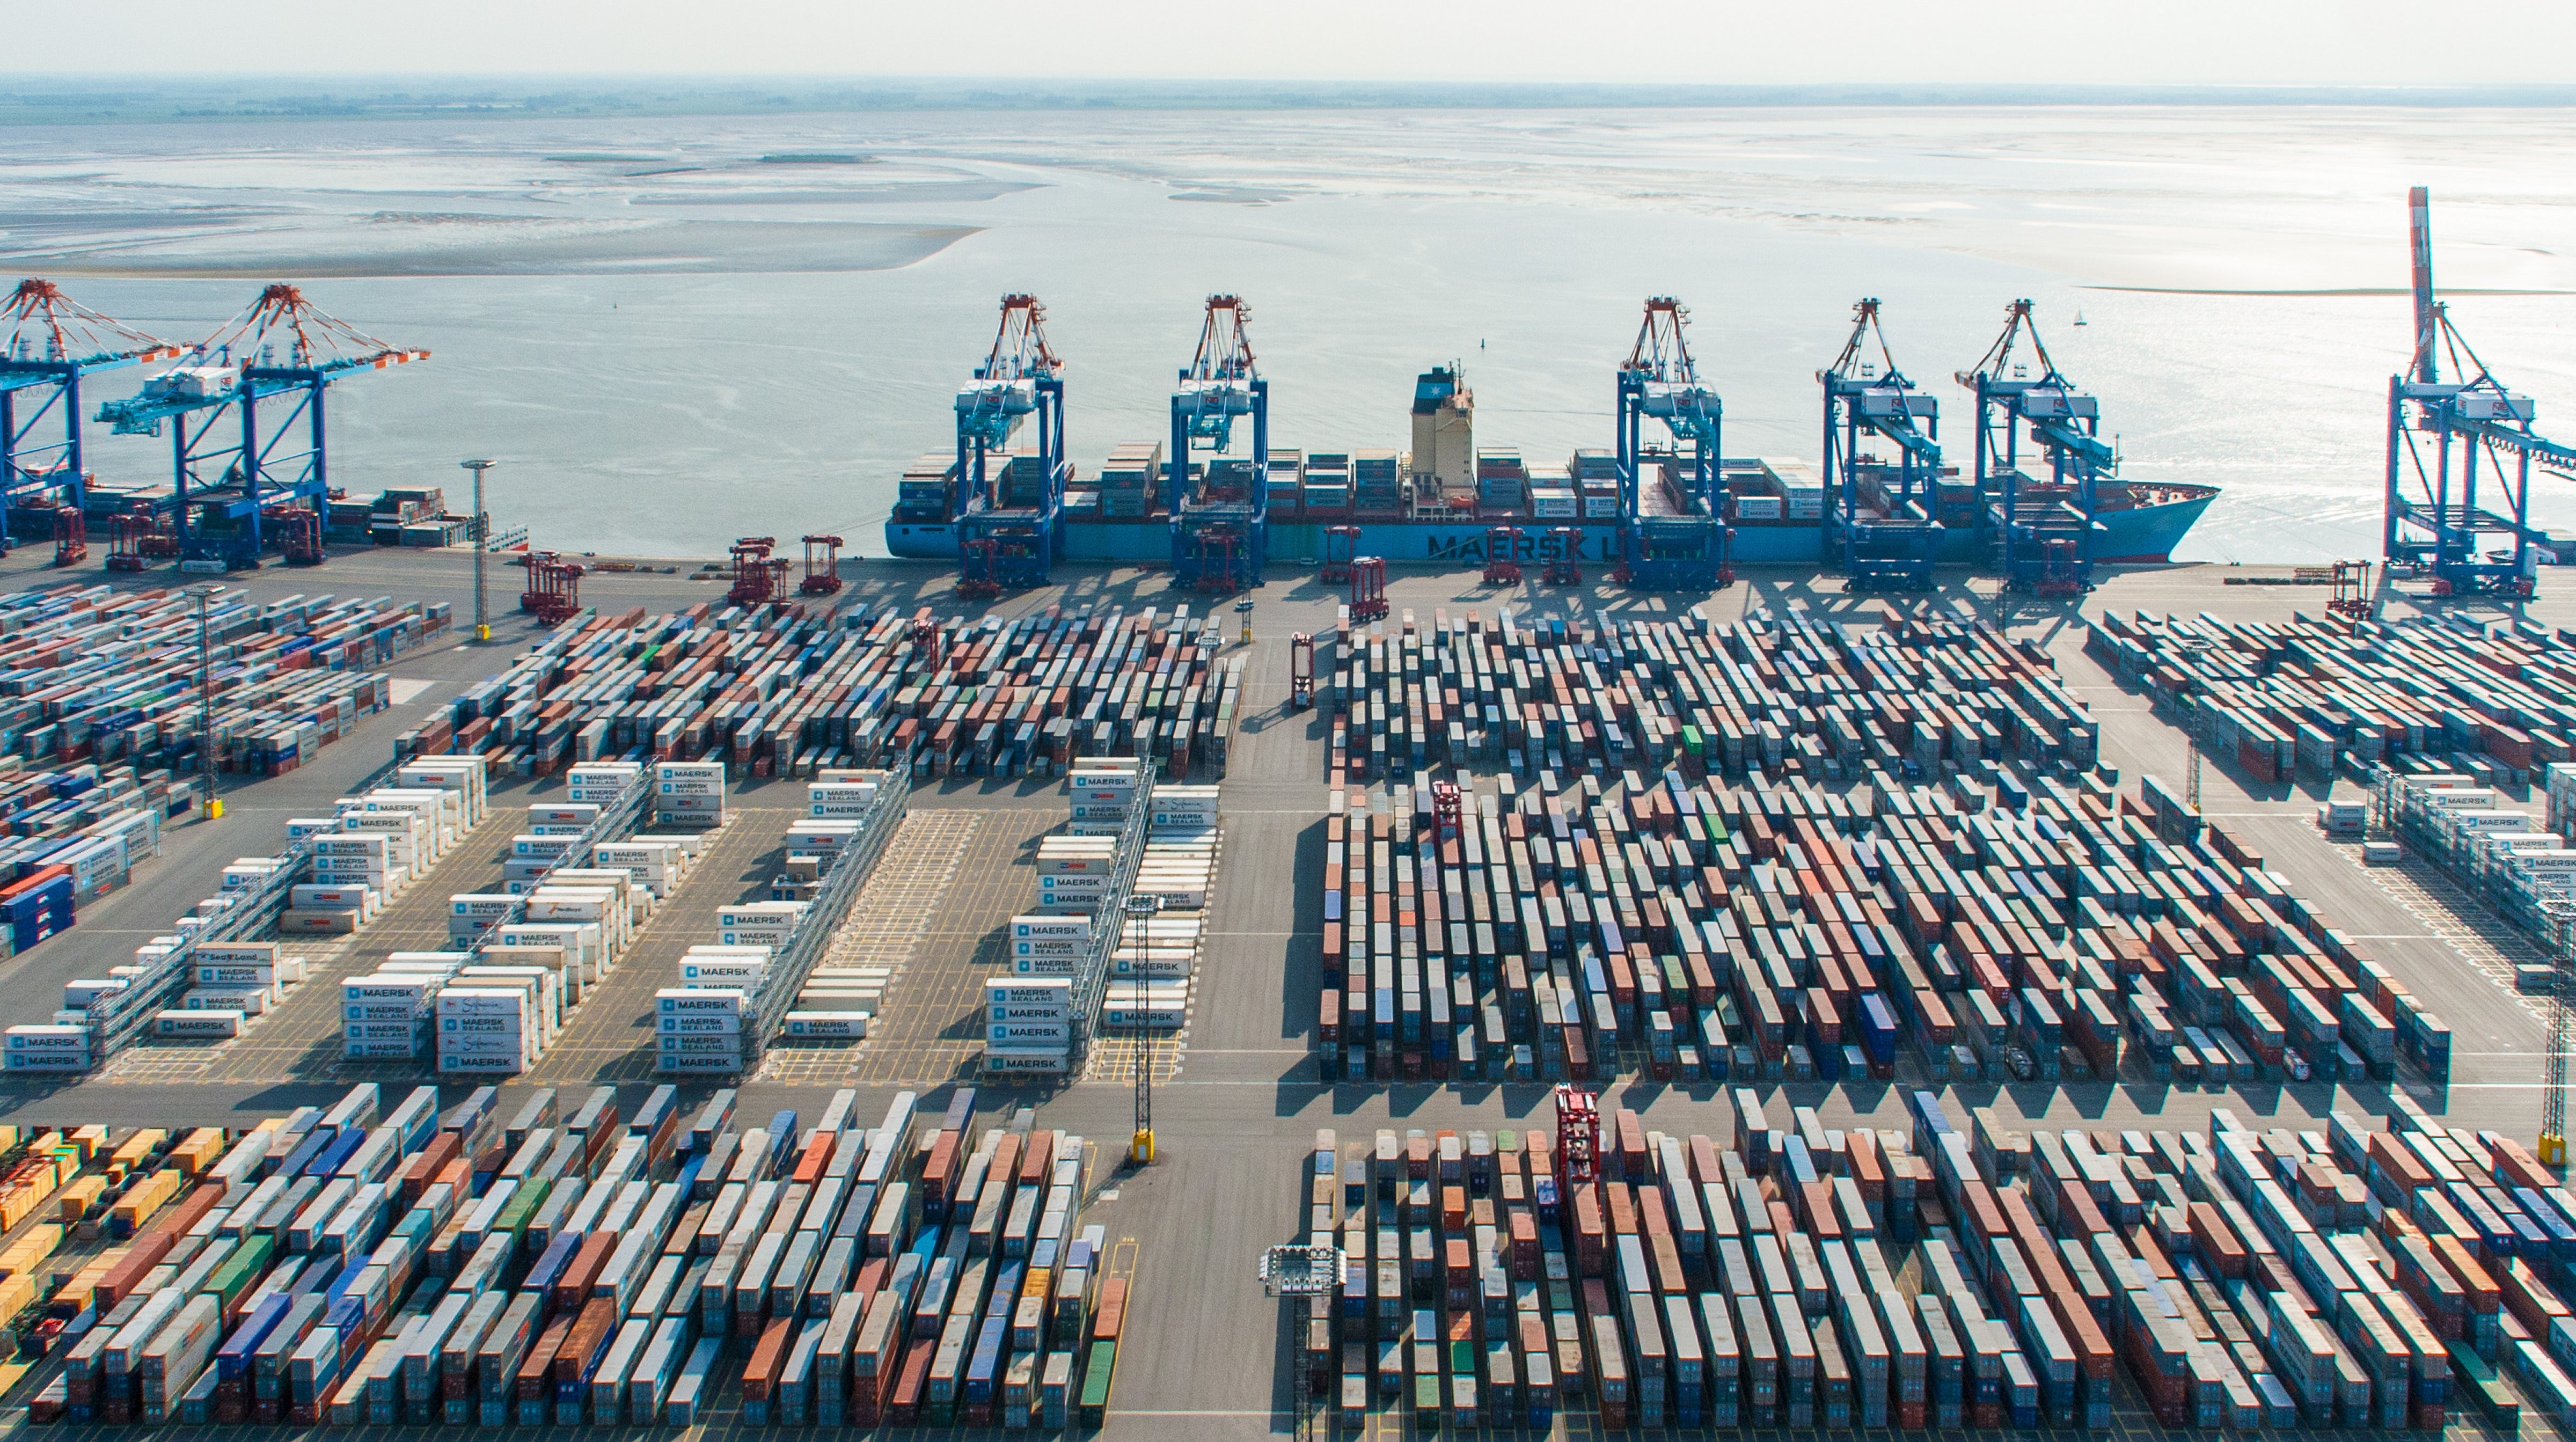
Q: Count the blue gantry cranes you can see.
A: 8